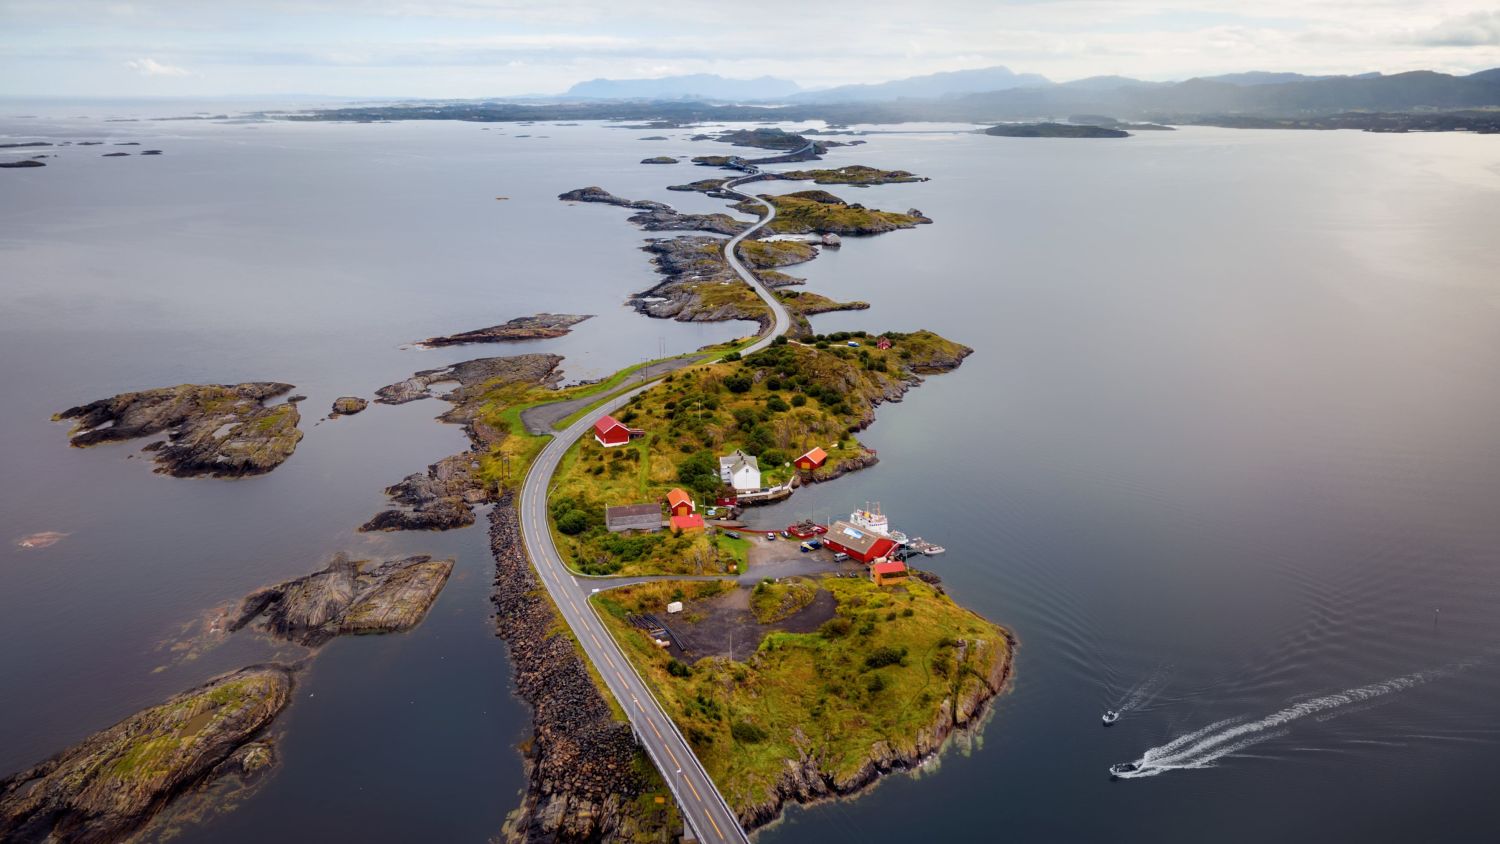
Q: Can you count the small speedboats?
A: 2